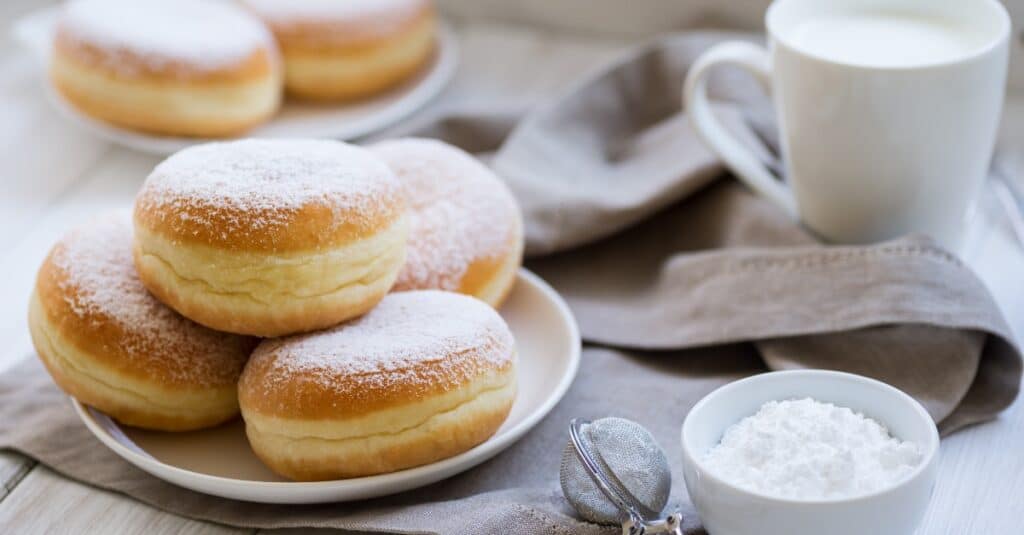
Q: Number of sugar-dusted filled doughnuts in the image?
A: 6